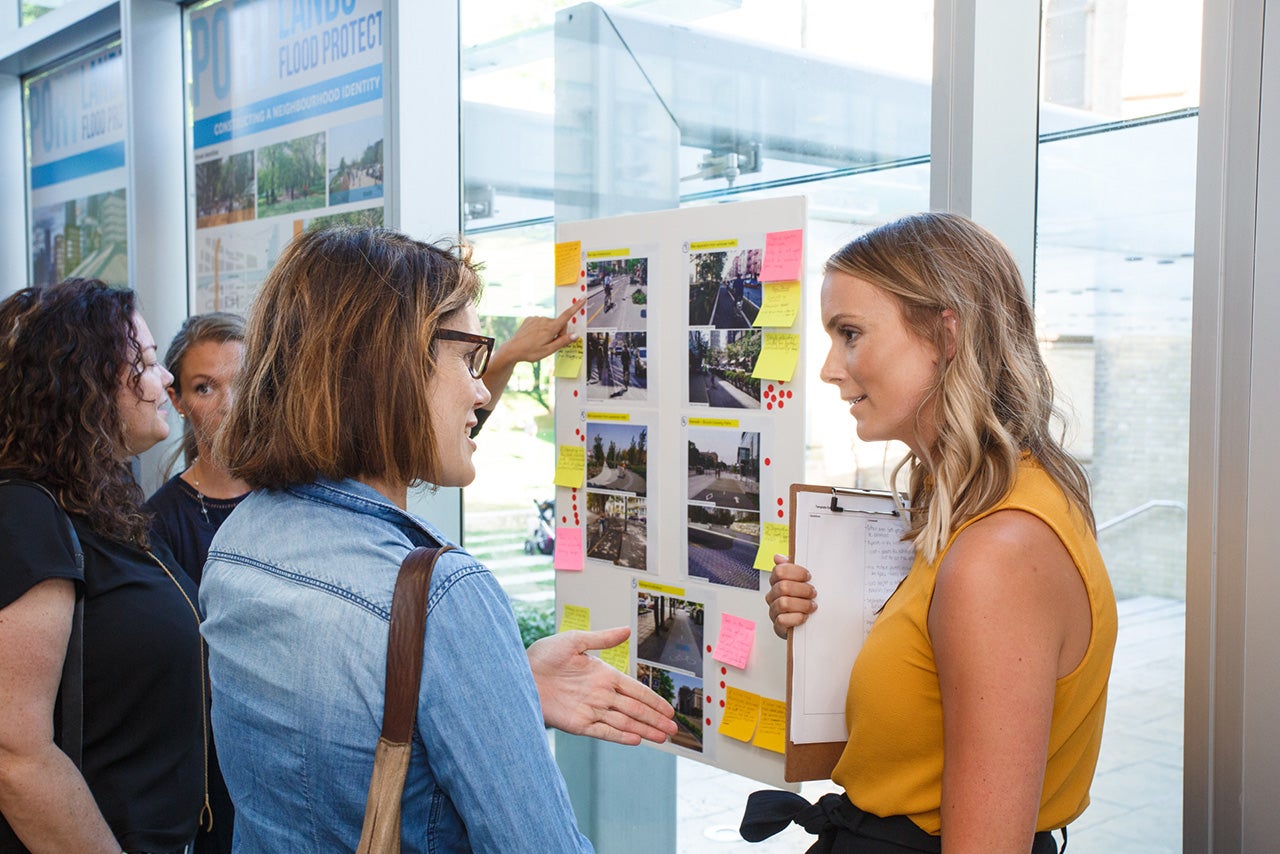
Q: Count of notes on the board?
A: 13